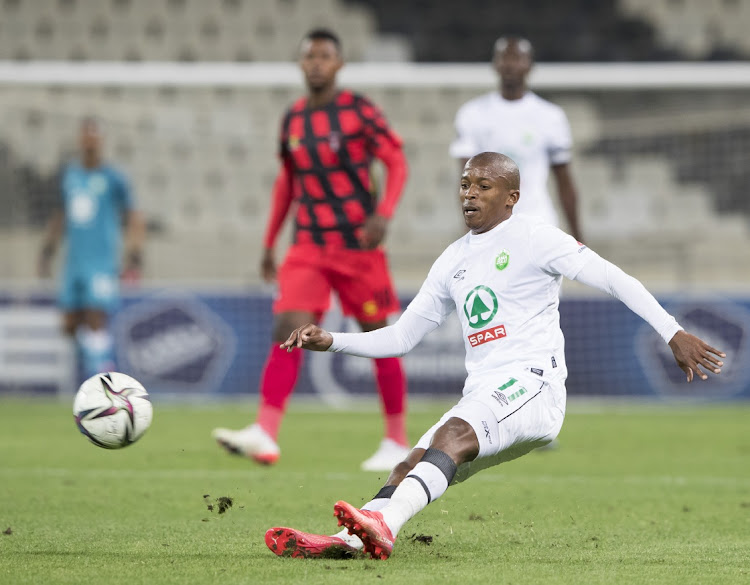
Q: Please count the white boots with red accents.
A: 2